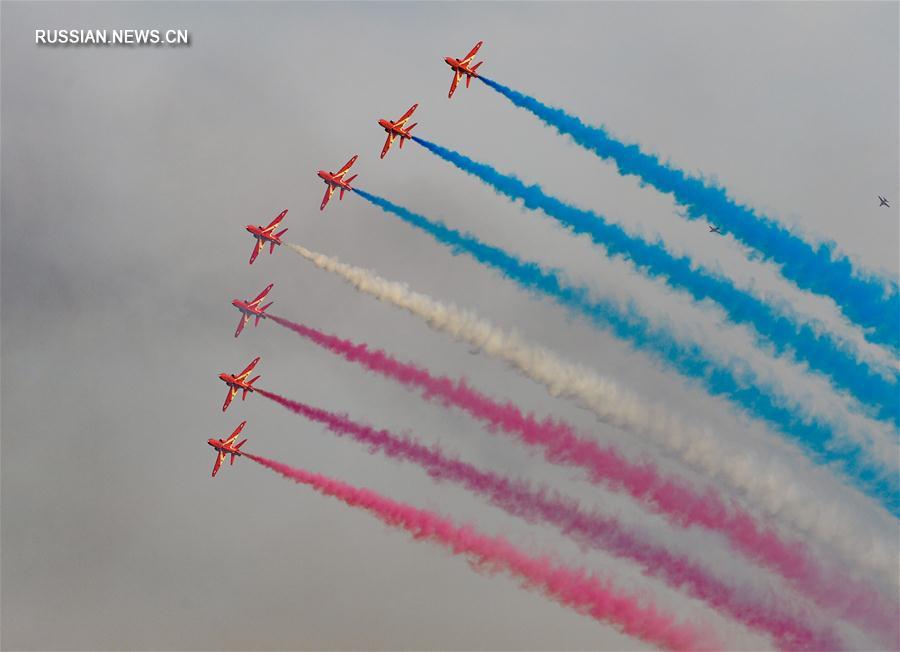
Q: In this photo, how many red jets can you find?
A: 7